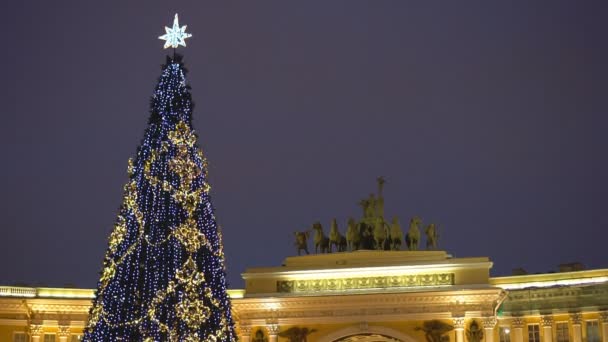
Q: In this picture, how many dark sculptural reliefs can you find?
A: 4